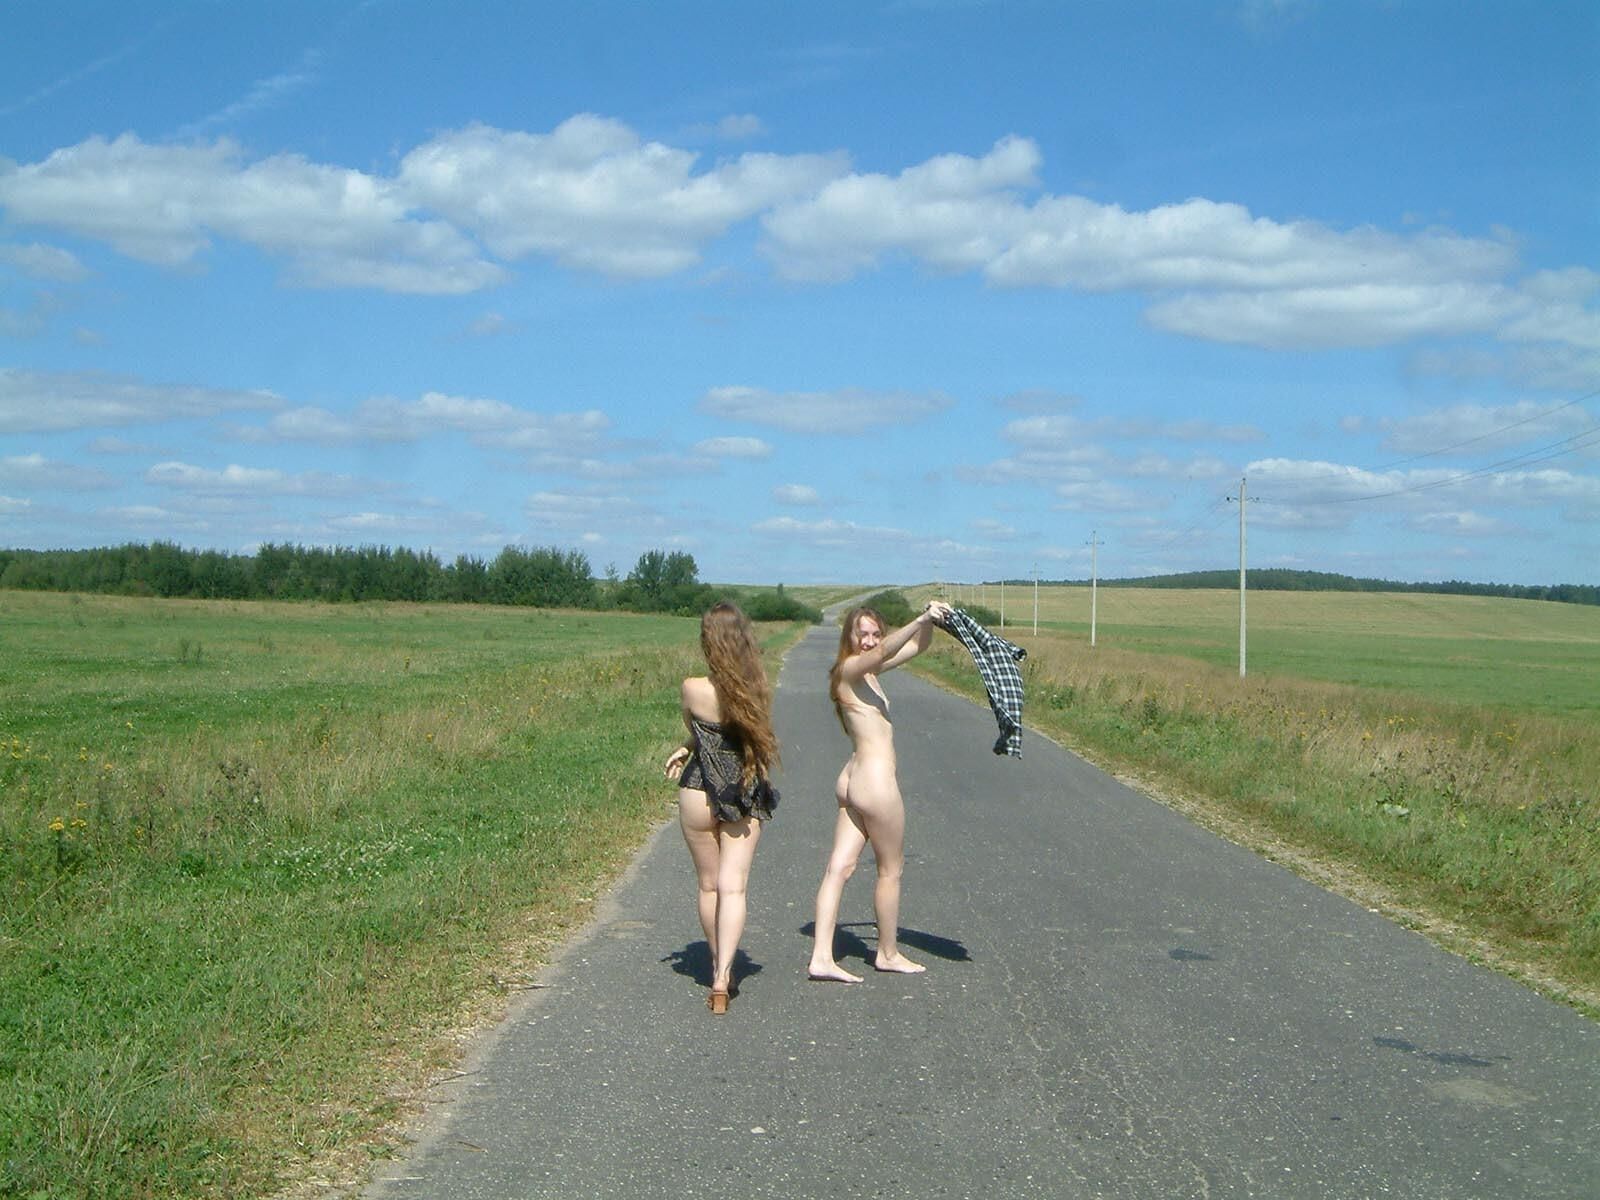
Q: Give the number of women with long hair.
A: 2